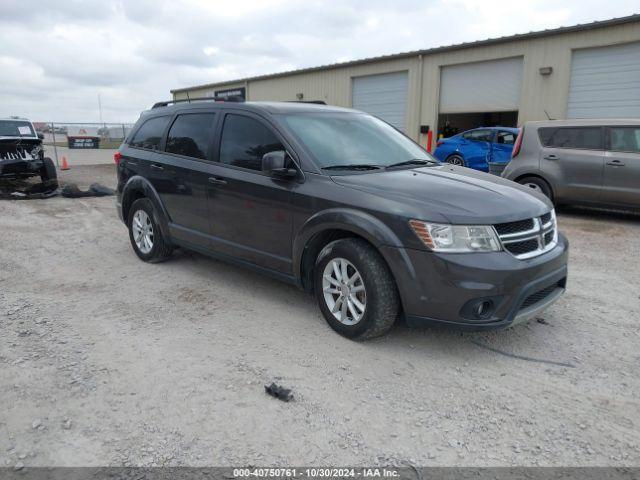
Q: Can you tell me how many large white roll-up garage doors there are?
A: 3